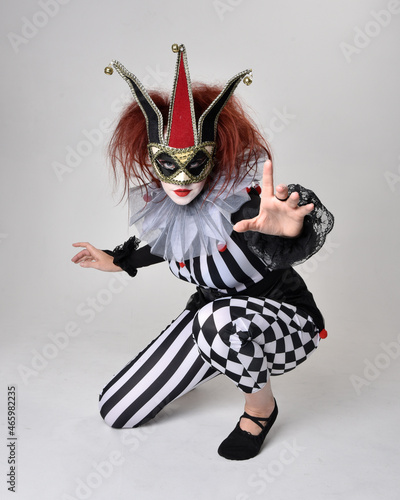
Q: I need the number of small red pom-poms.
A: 6